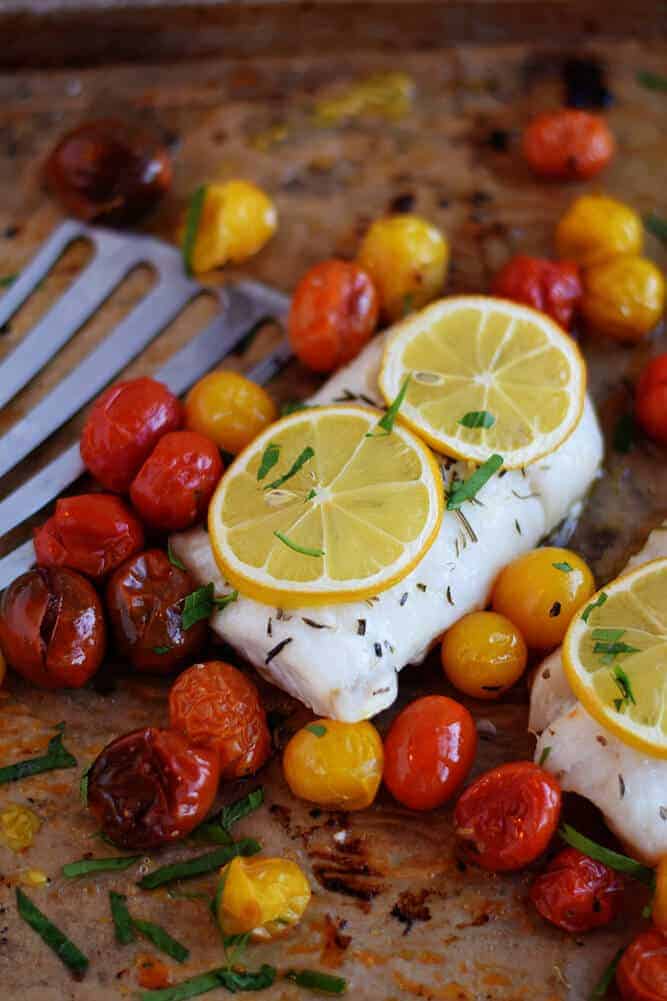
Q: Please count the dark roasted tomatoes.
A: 4